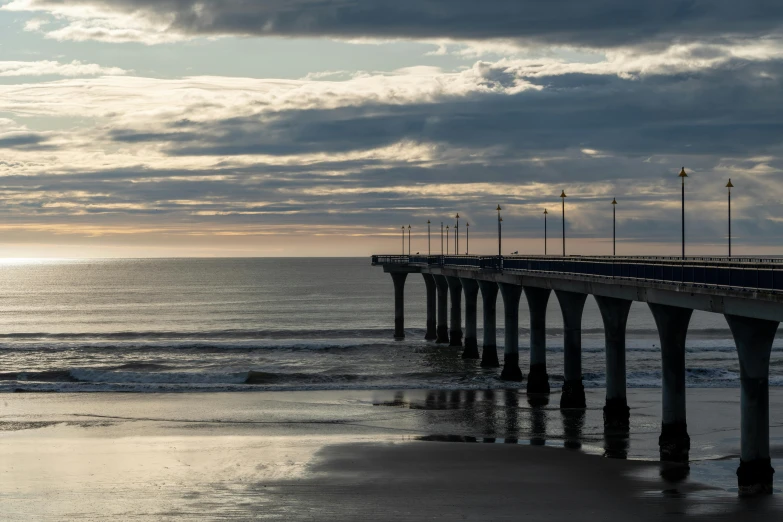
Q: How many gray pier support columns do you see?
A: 12